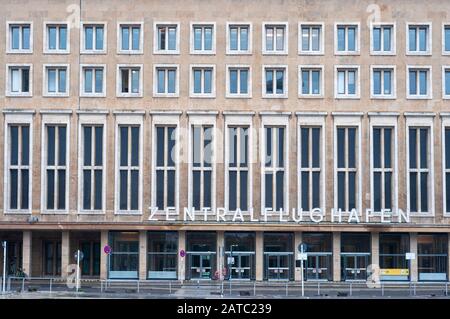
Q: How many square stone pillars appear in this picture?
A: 11